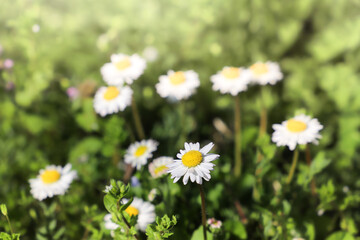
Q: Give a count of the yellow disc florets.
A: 11